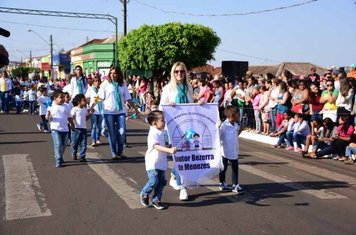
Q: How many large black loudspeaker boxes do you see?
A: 1